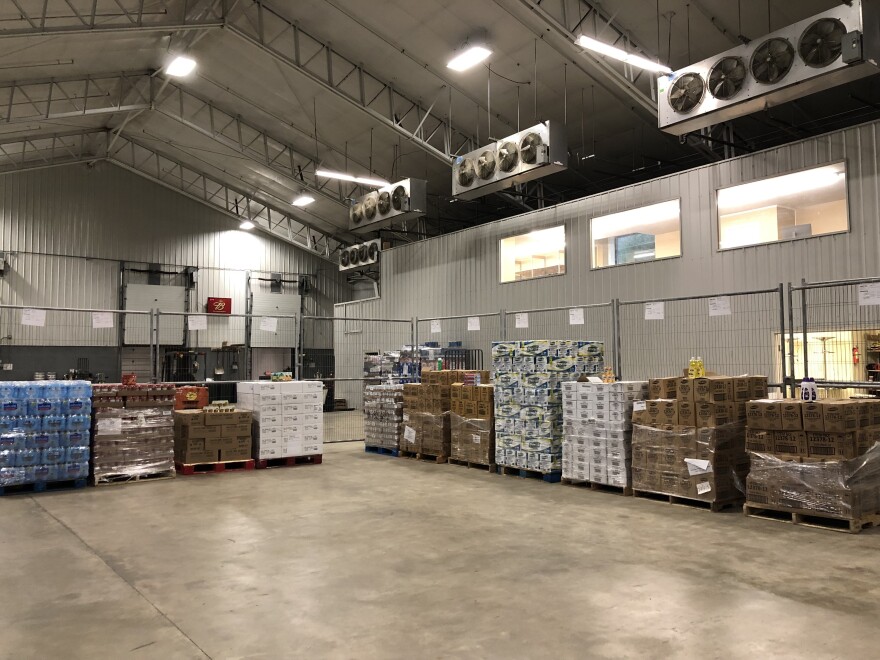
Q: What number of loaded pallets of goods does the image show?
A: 11